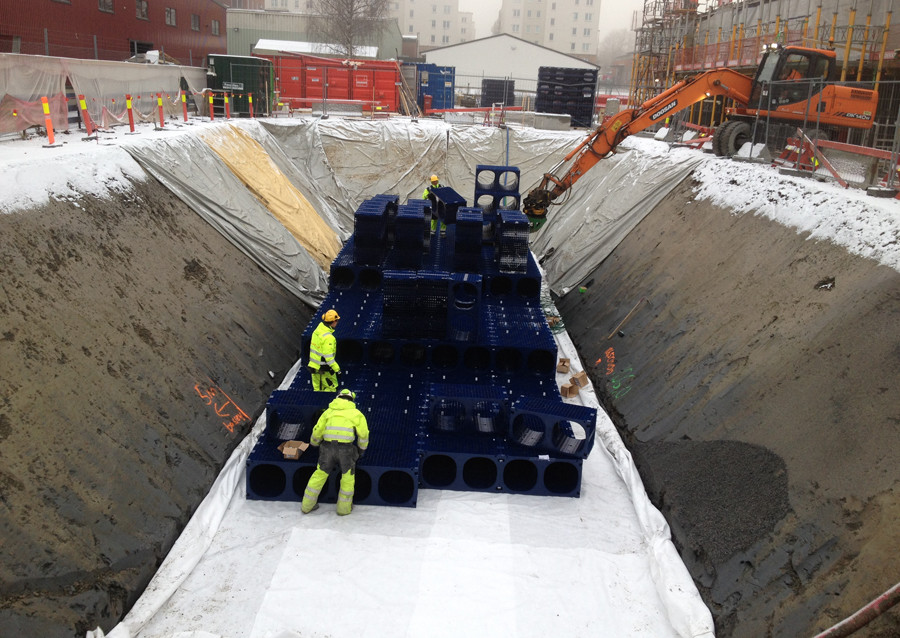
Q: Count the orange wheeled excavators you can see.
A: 1